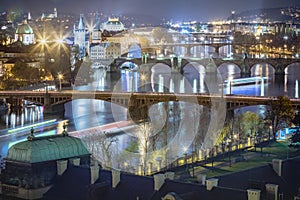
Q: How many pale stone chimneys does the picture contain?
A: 11